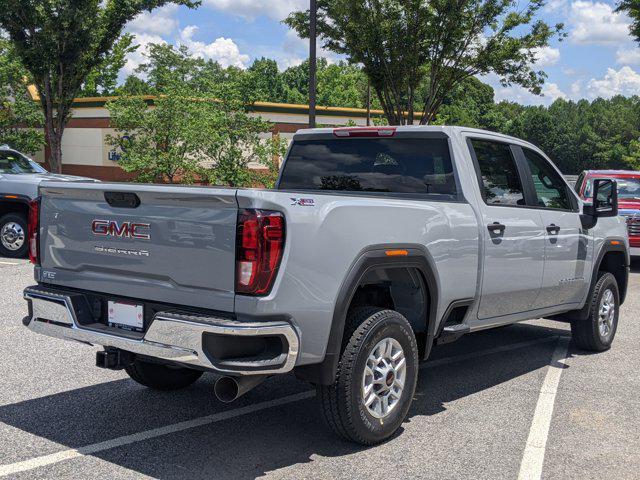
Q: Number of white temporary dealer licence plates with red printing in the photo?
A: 1